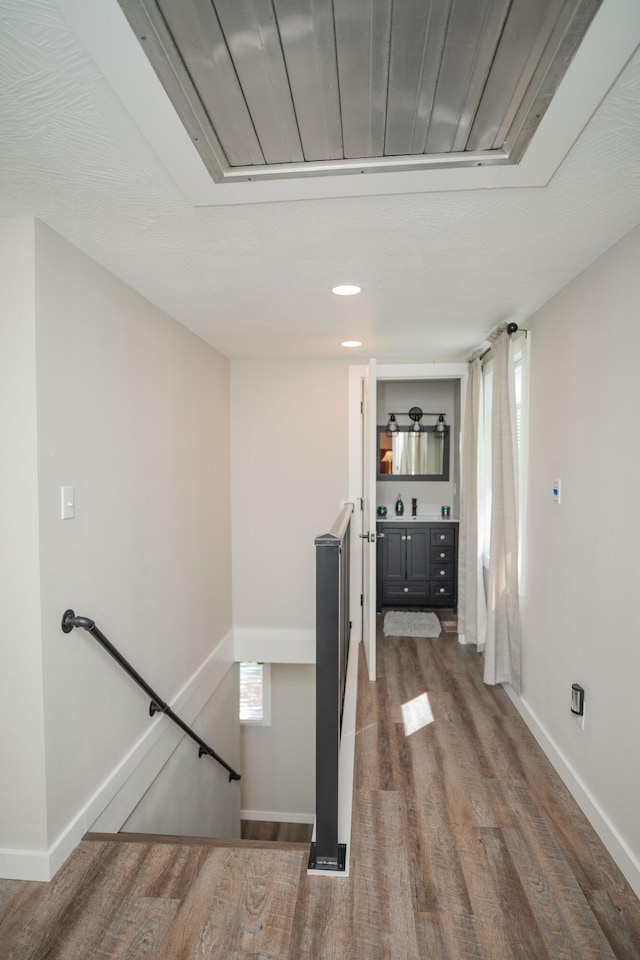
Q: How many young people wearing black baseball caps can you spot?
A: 0